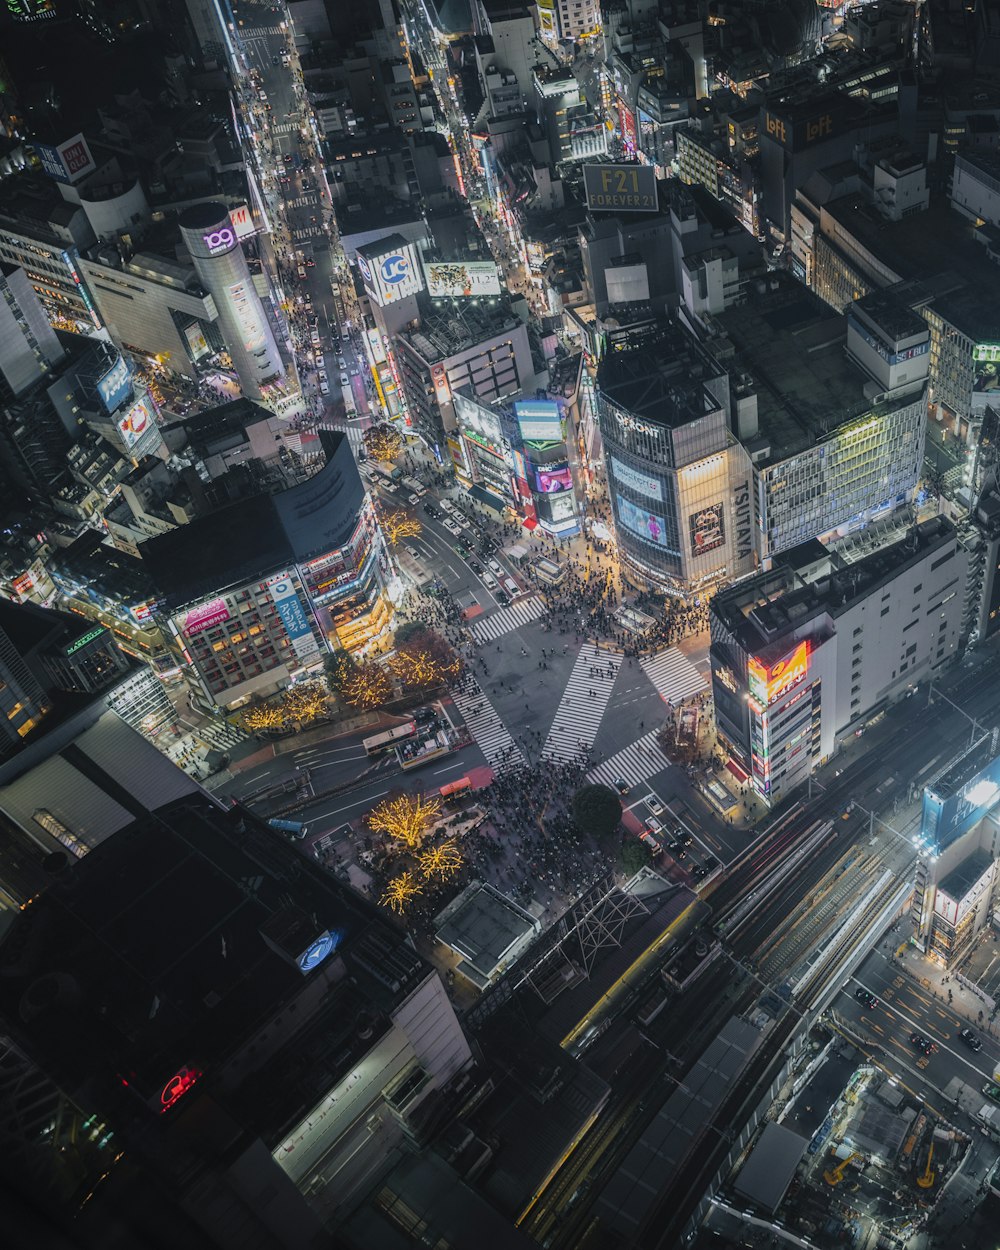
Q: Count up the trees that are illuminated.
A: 9